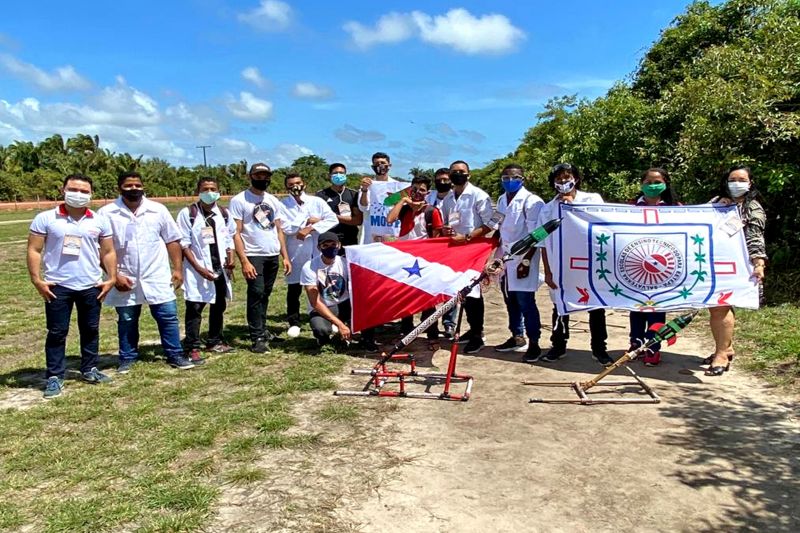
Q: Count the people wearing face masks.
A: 15